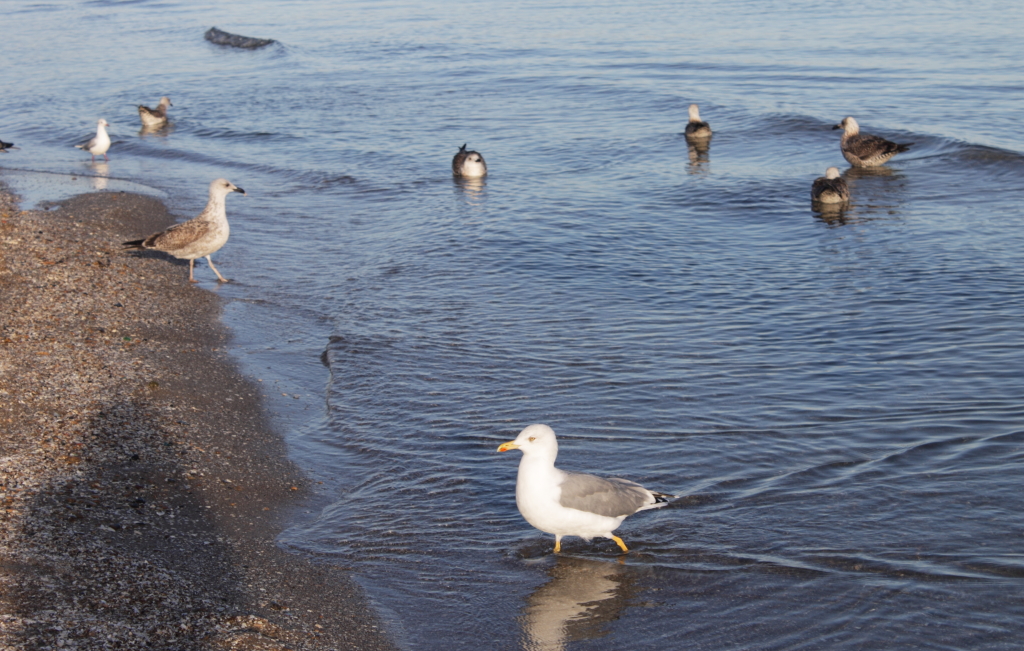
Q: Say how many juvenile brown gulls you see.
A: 6